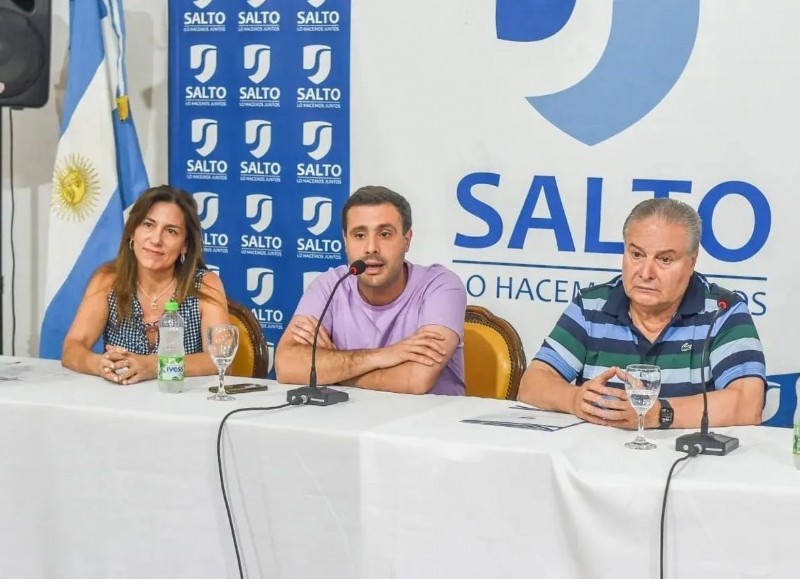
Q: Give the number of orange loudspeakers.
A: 0